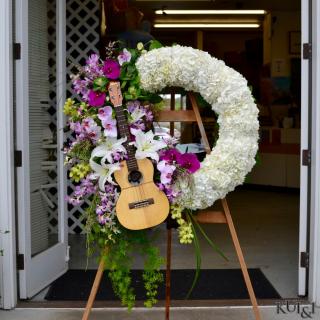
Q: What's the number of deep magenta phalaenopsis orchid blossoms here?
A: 4